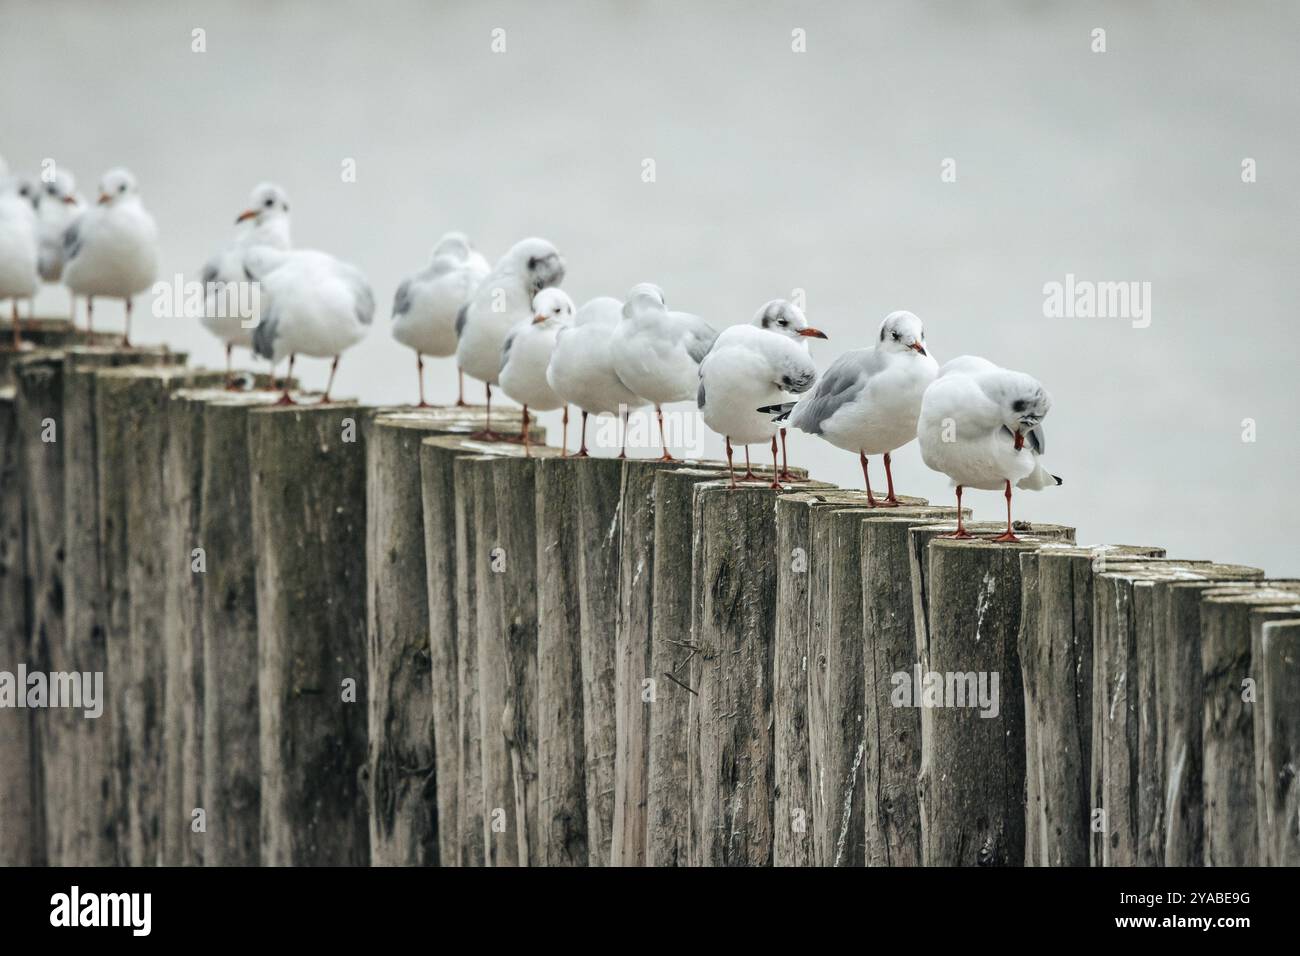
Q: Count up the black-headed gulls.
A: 15